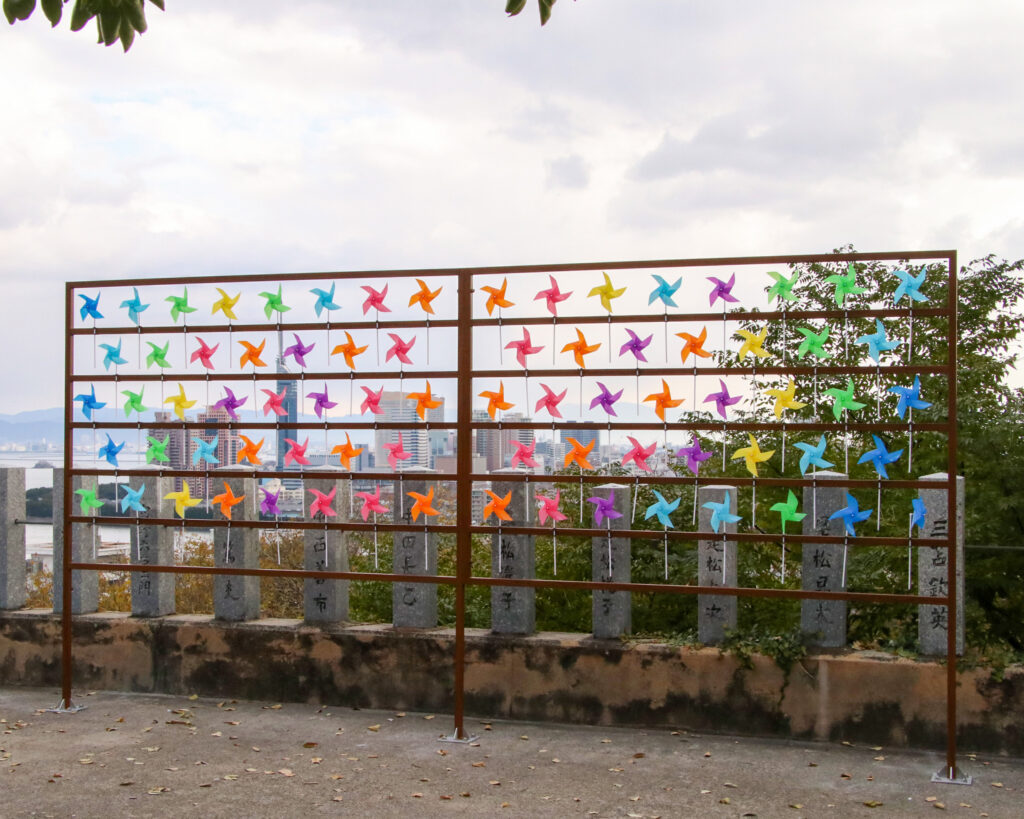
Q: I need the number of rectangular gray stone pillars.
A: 11